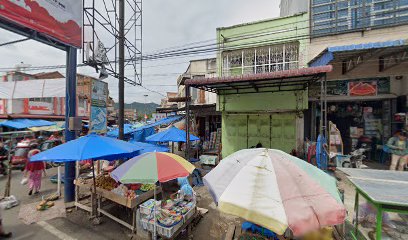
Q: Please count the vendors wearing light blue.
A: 1